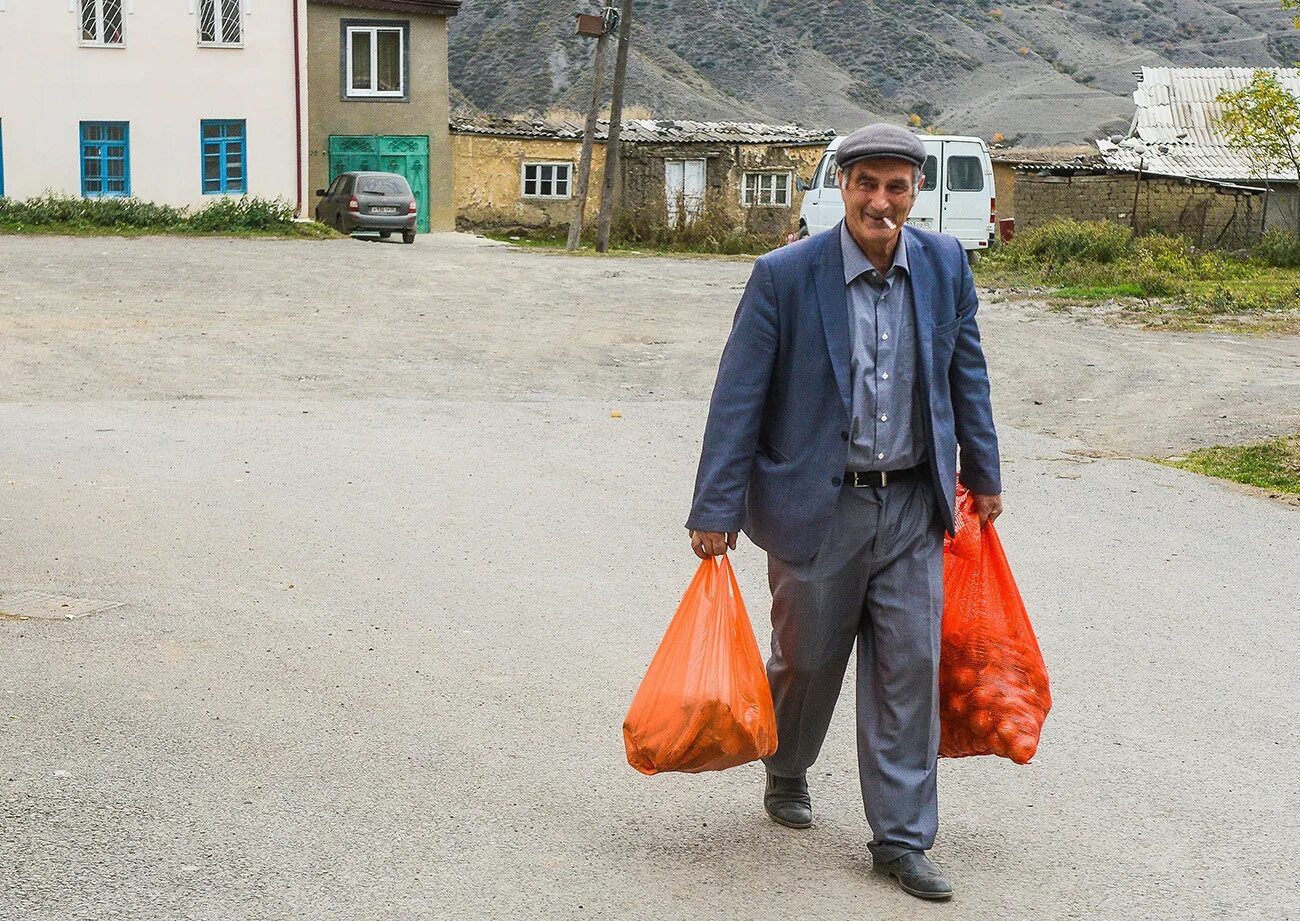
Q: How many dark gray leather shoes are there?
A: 2